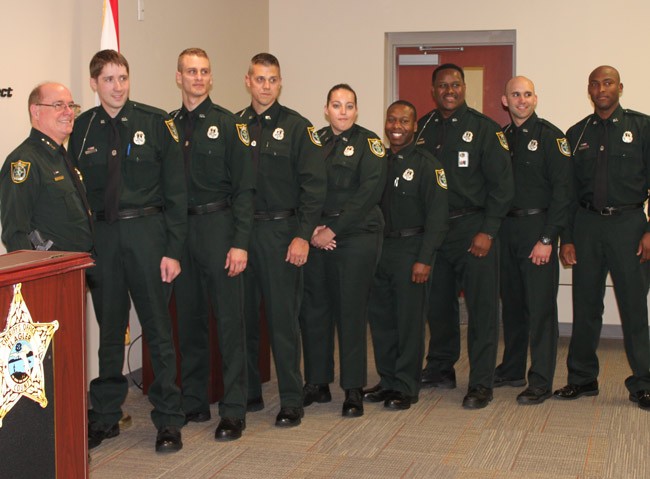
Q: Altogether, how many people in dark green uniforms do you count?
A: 9